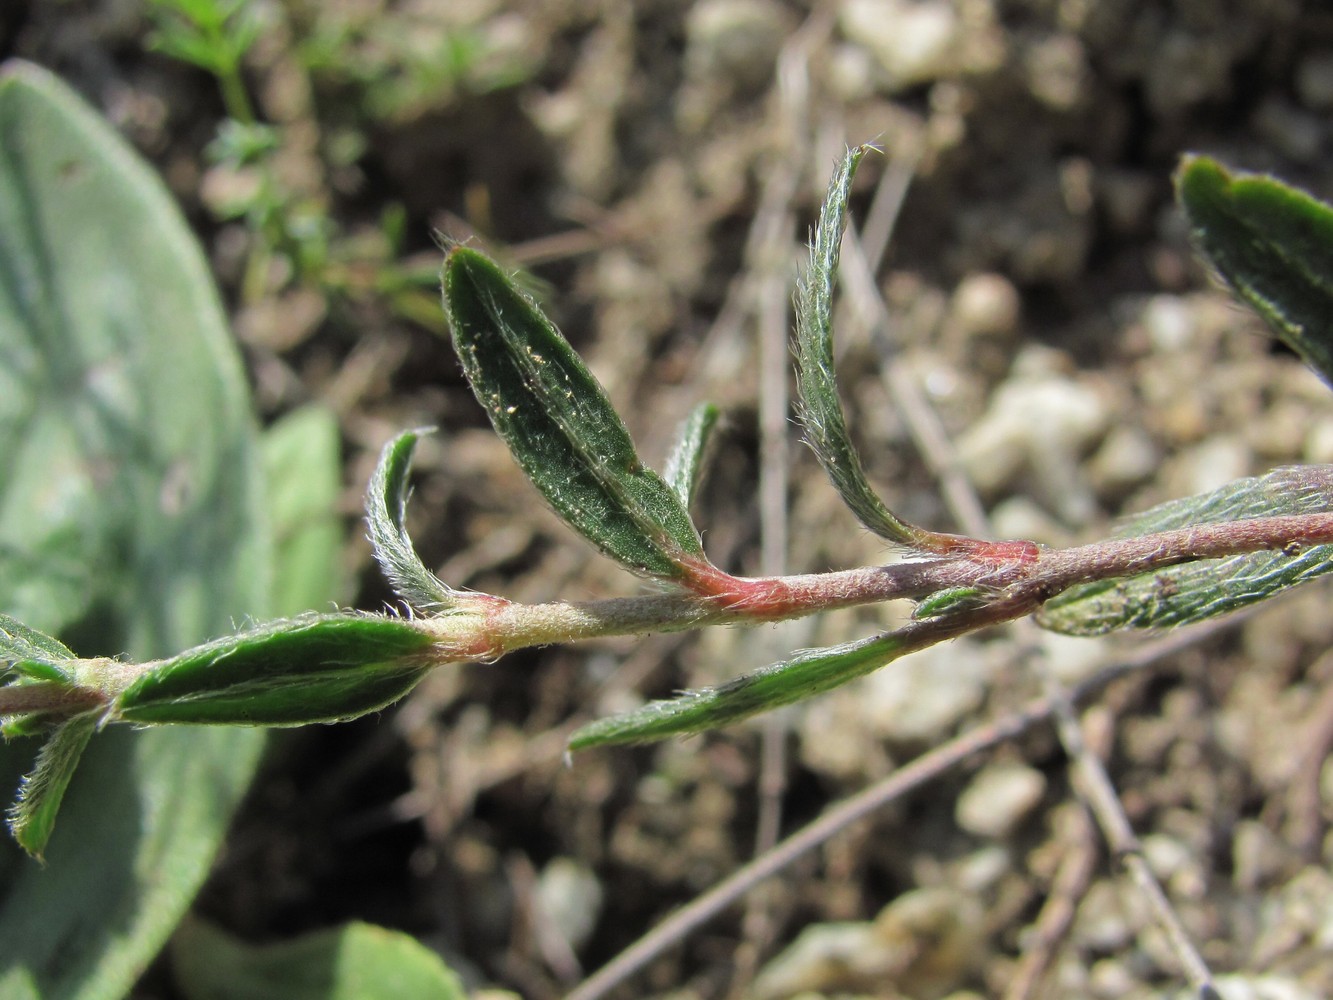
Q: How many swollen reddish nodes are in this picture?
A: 3